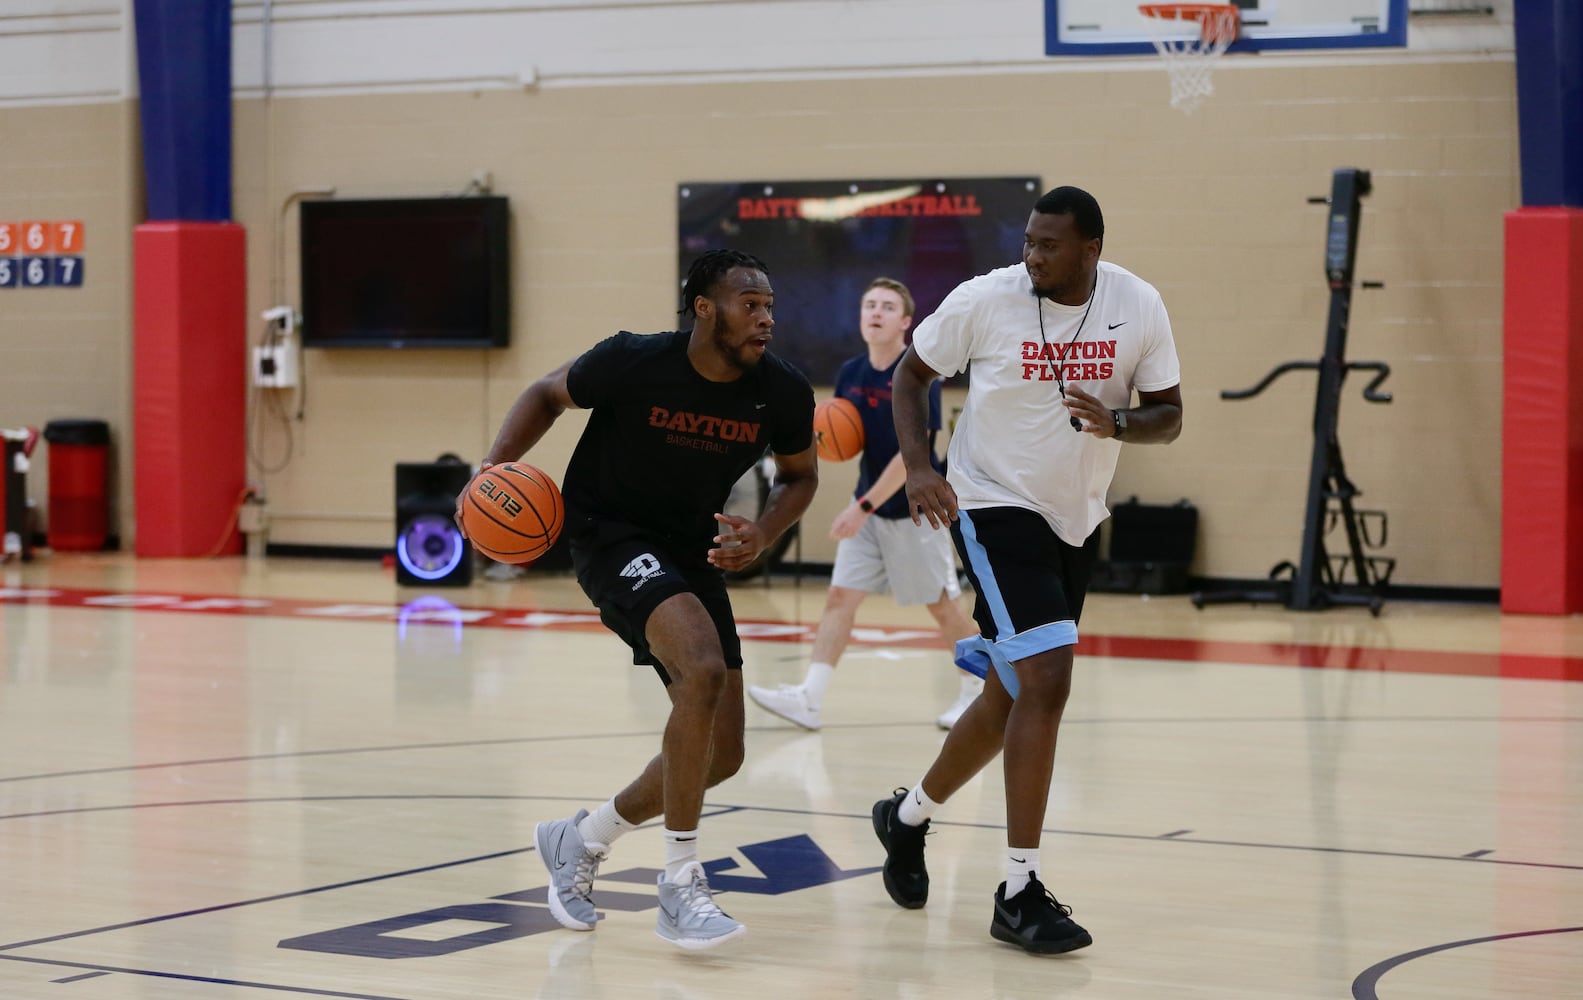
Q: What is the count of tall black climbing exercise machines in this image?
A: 1